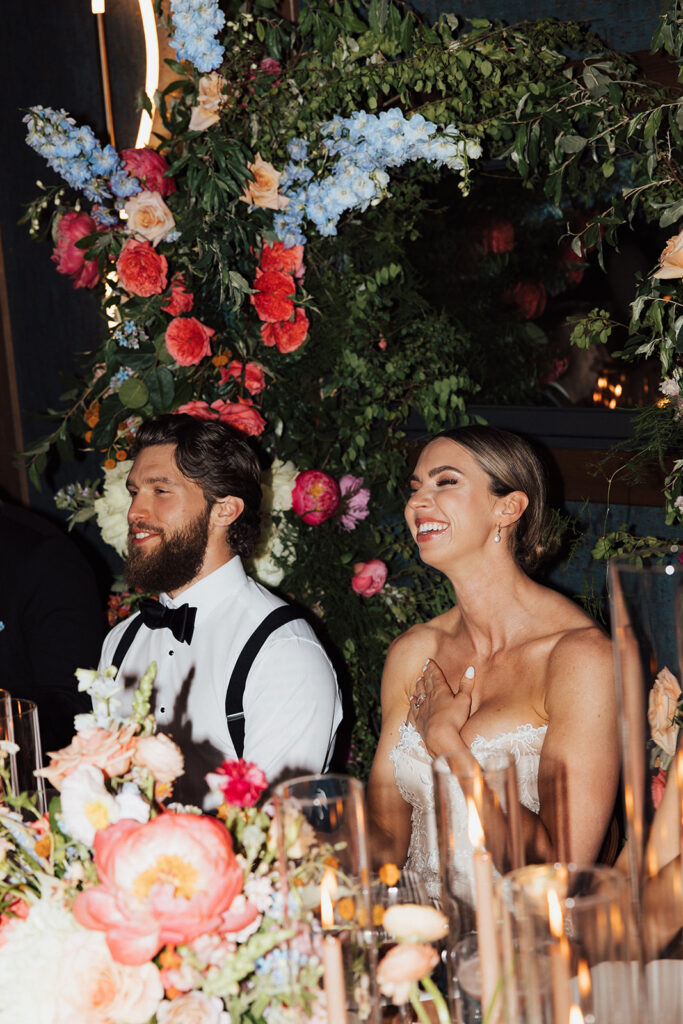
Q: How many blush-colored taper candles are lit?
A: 3